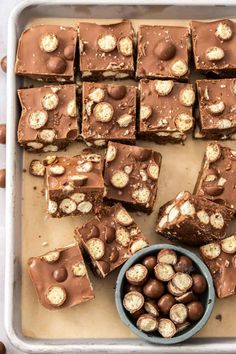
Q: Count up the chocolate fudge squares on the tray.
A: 15